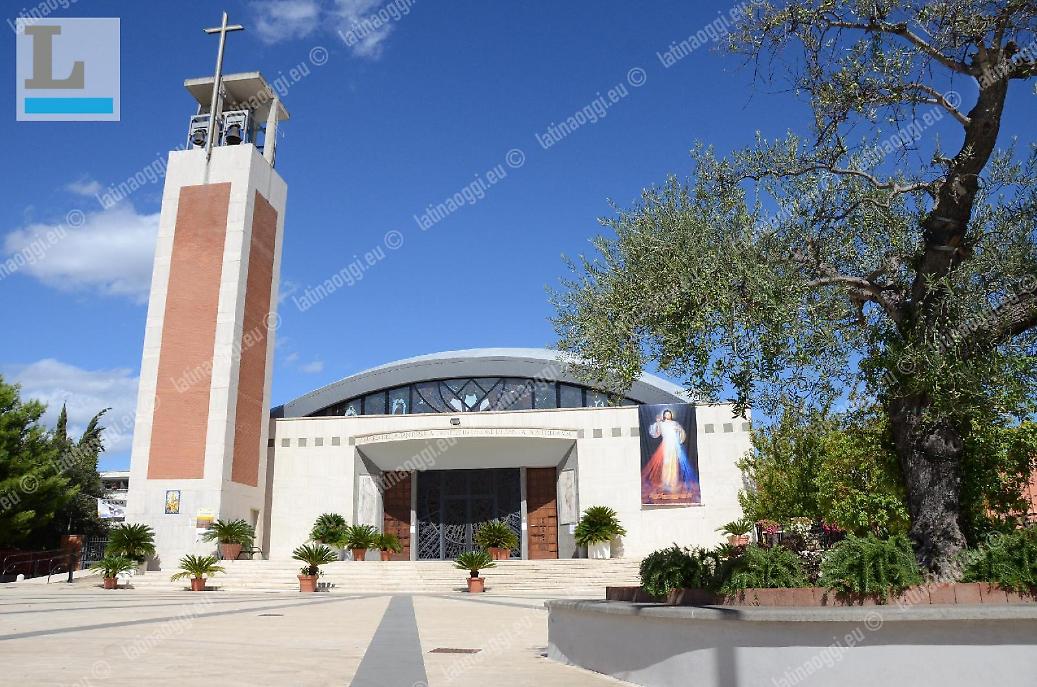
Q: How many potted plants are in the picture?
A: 12